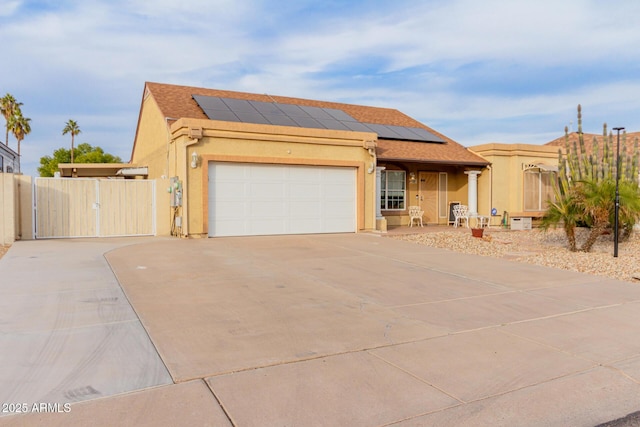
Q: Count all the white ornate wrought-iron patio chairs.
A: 2